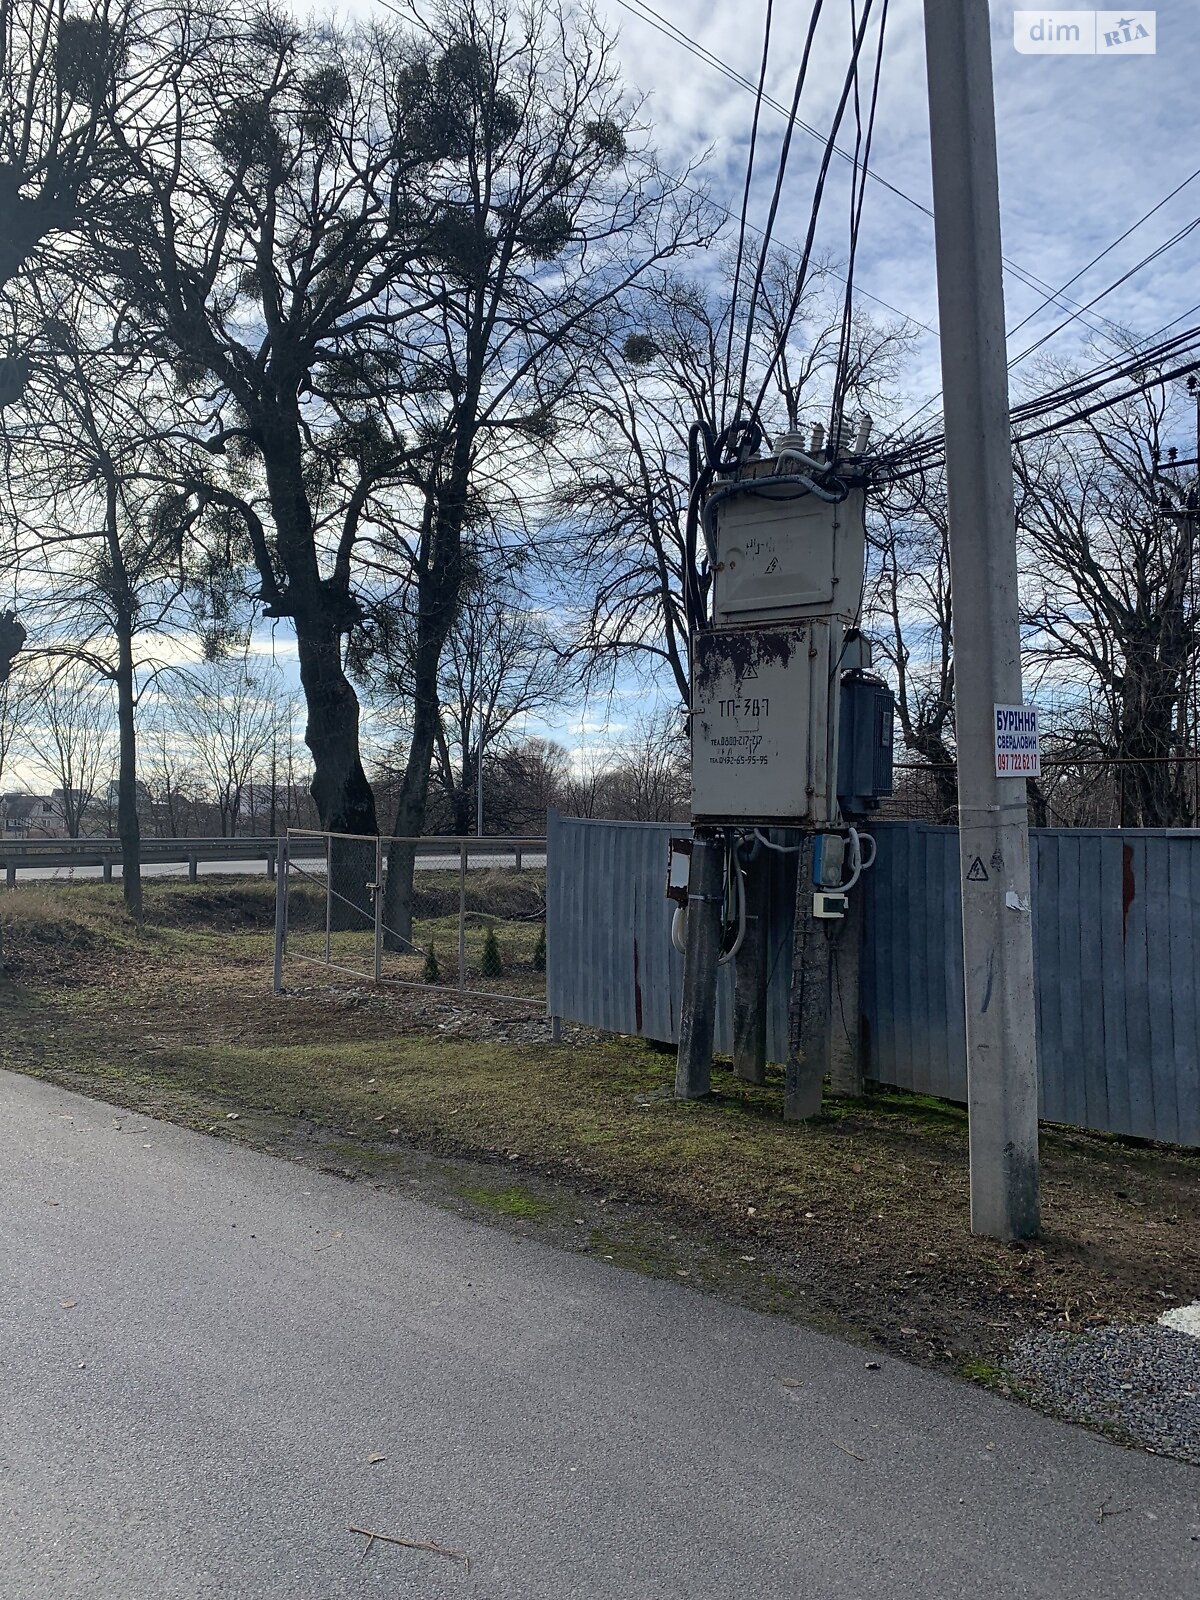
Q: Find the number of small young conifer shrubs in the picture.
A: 3